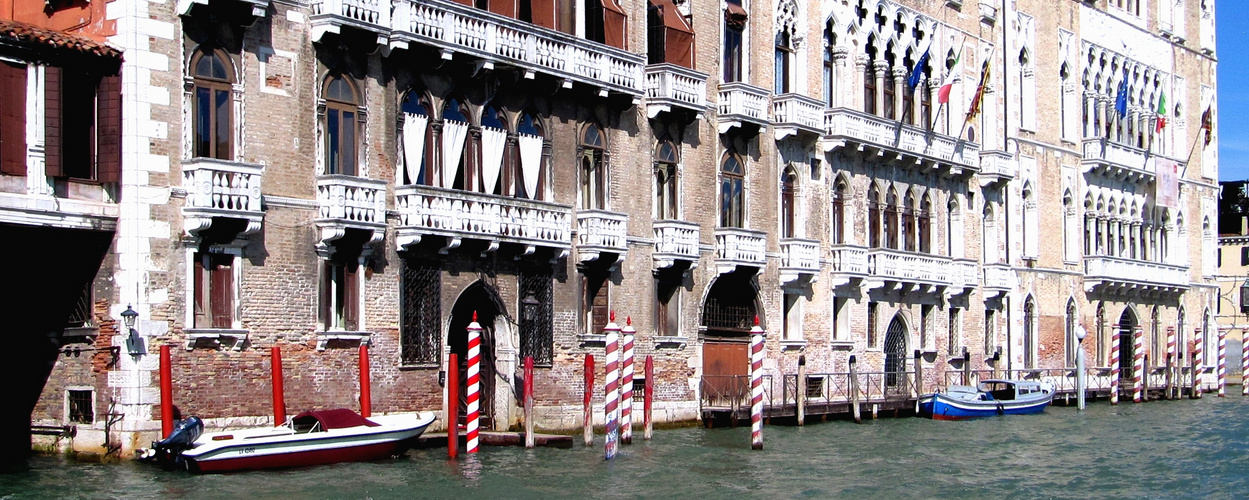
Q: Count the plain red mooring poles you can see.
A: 7